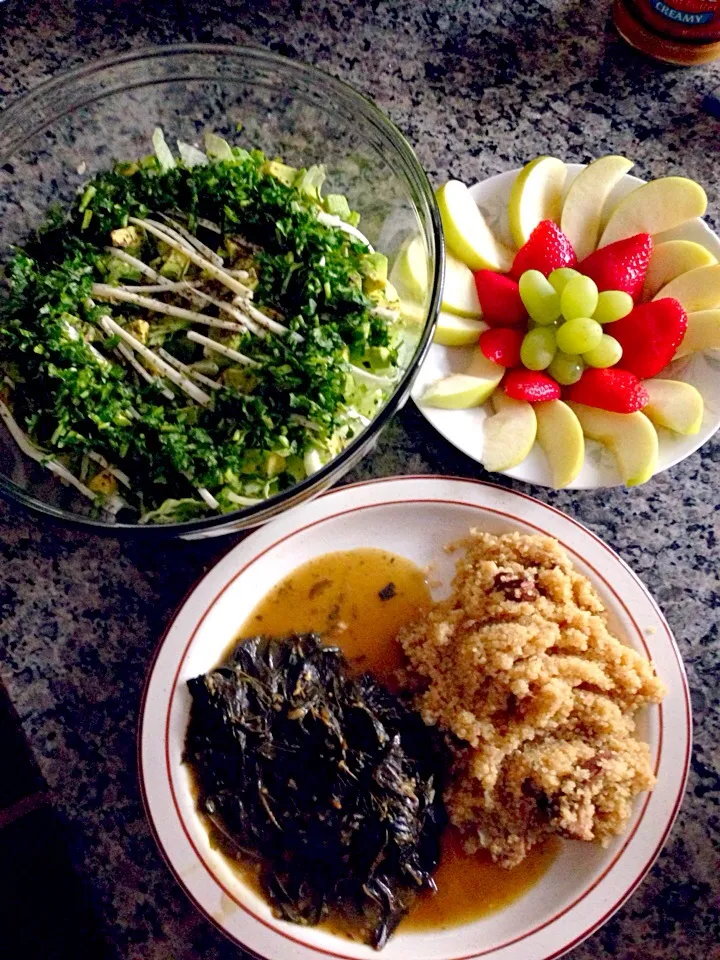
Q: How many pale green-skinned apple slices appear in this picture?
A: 14